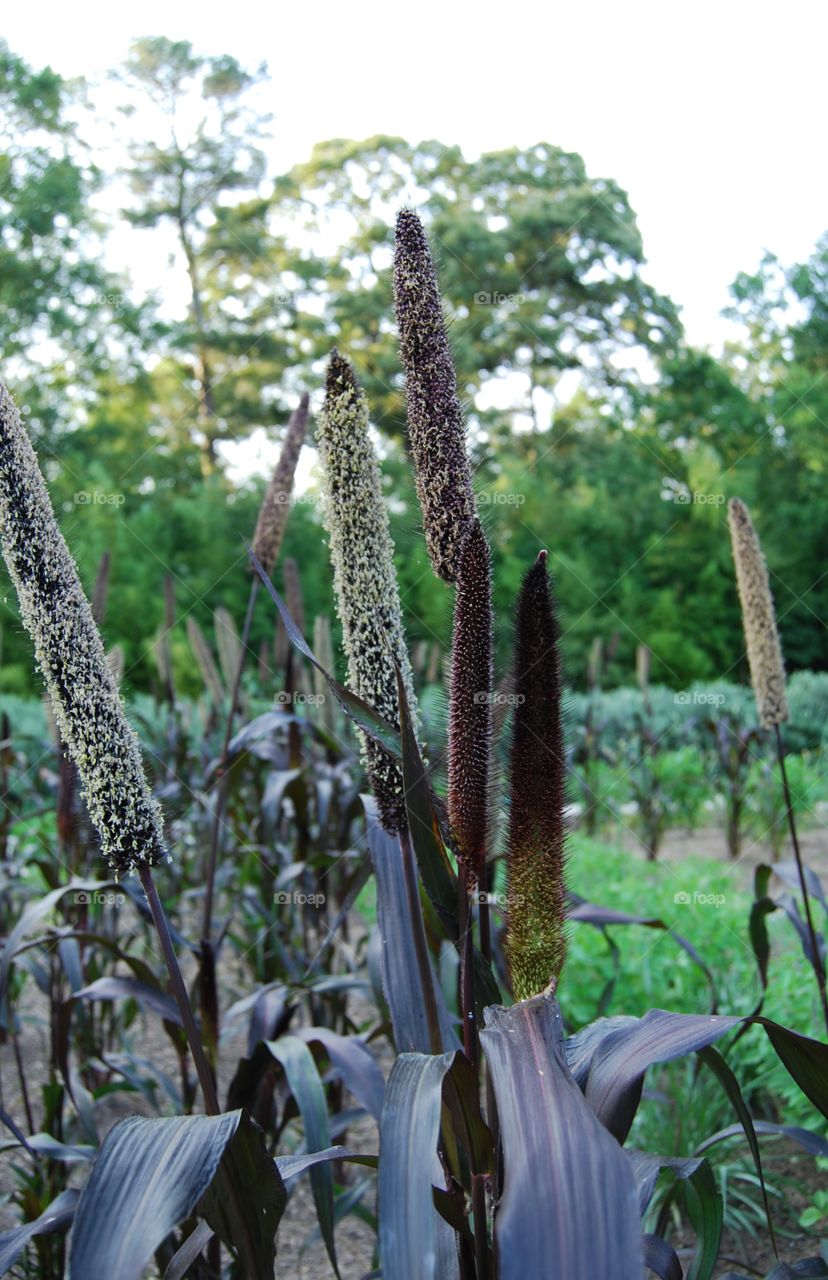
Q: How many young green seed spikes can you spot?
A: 1